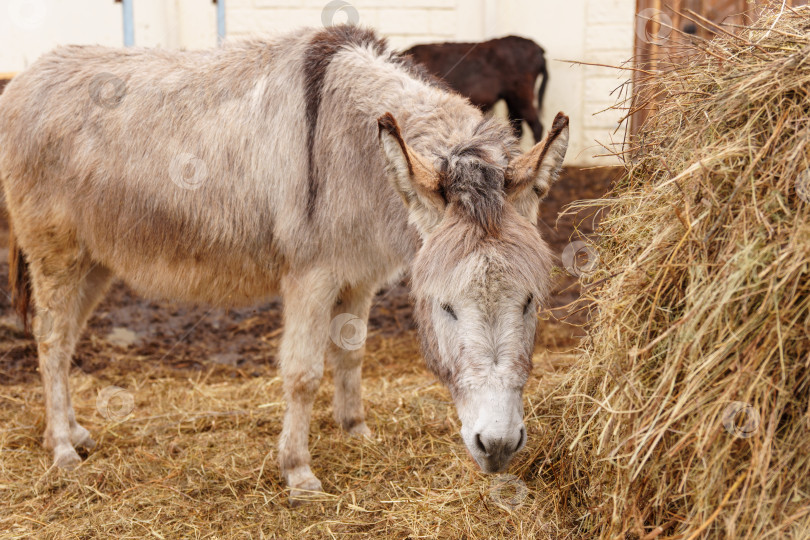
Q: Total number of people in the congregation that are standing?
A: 0